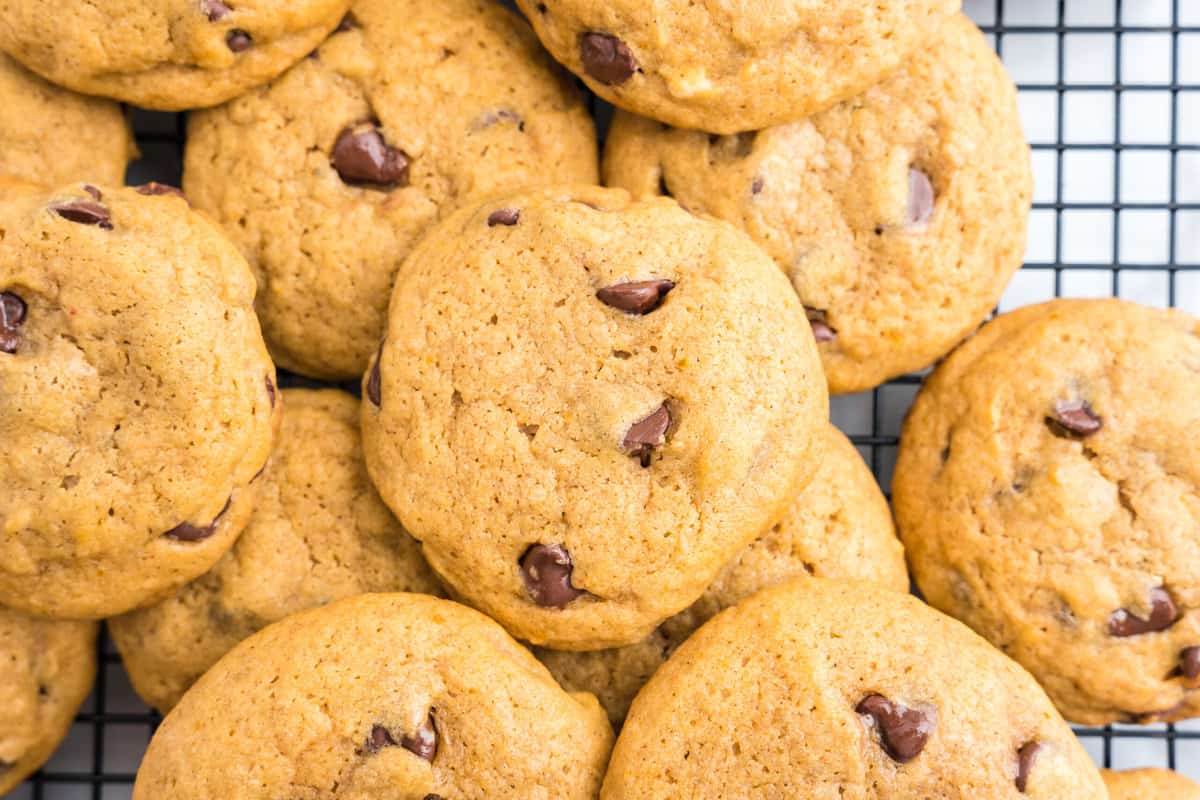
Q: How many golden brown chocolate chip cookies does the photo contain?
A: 14